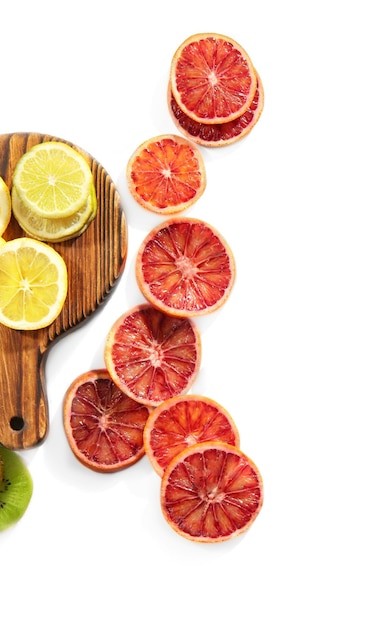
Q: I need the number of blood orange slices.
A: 8